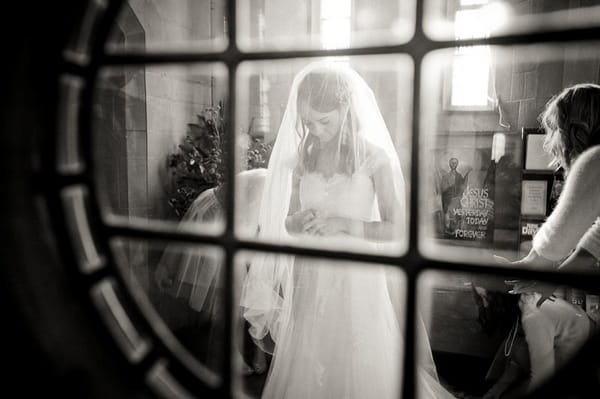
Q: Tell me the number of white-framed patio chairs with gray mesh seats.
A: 0